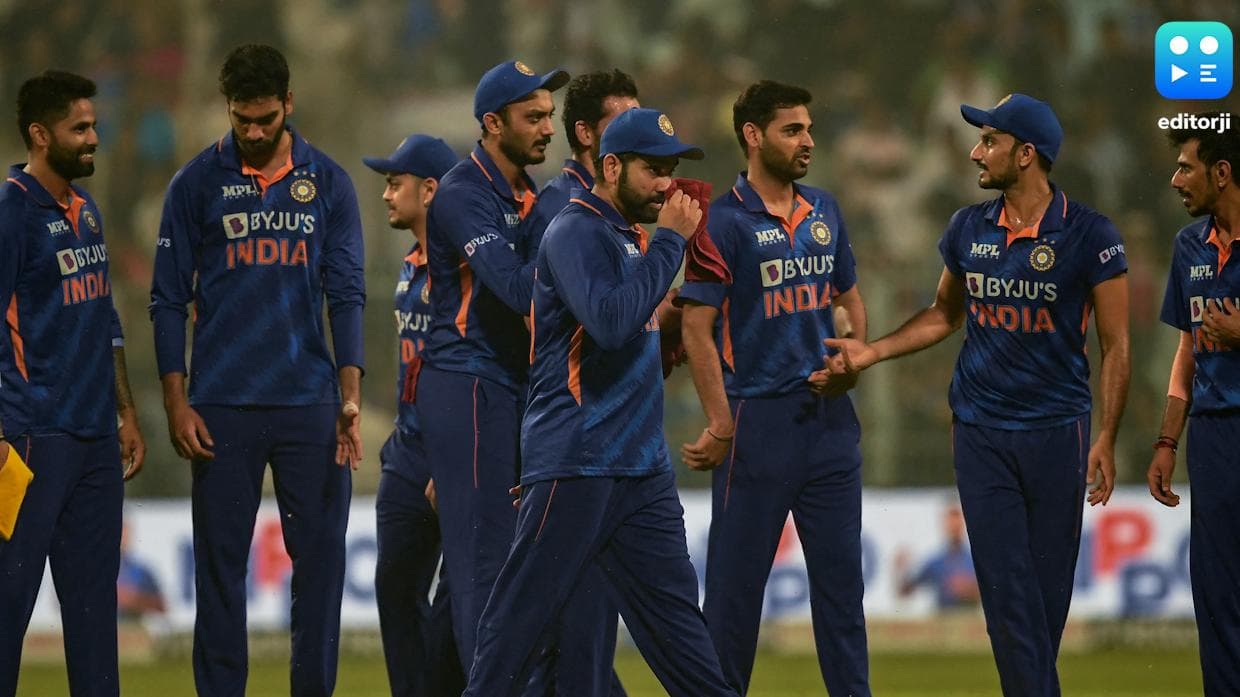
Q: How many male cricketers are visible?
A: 9